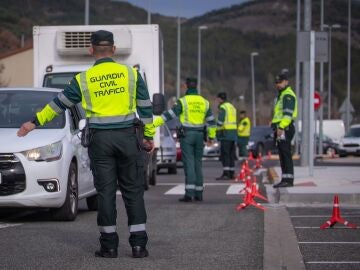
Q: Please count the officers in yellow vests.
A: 5